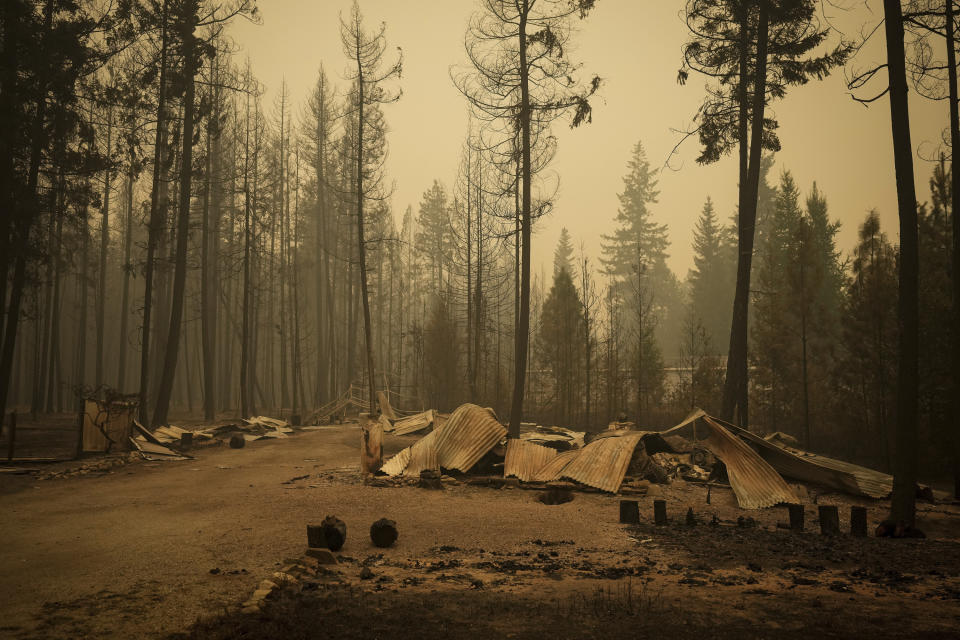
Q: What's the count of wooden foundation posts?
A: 5